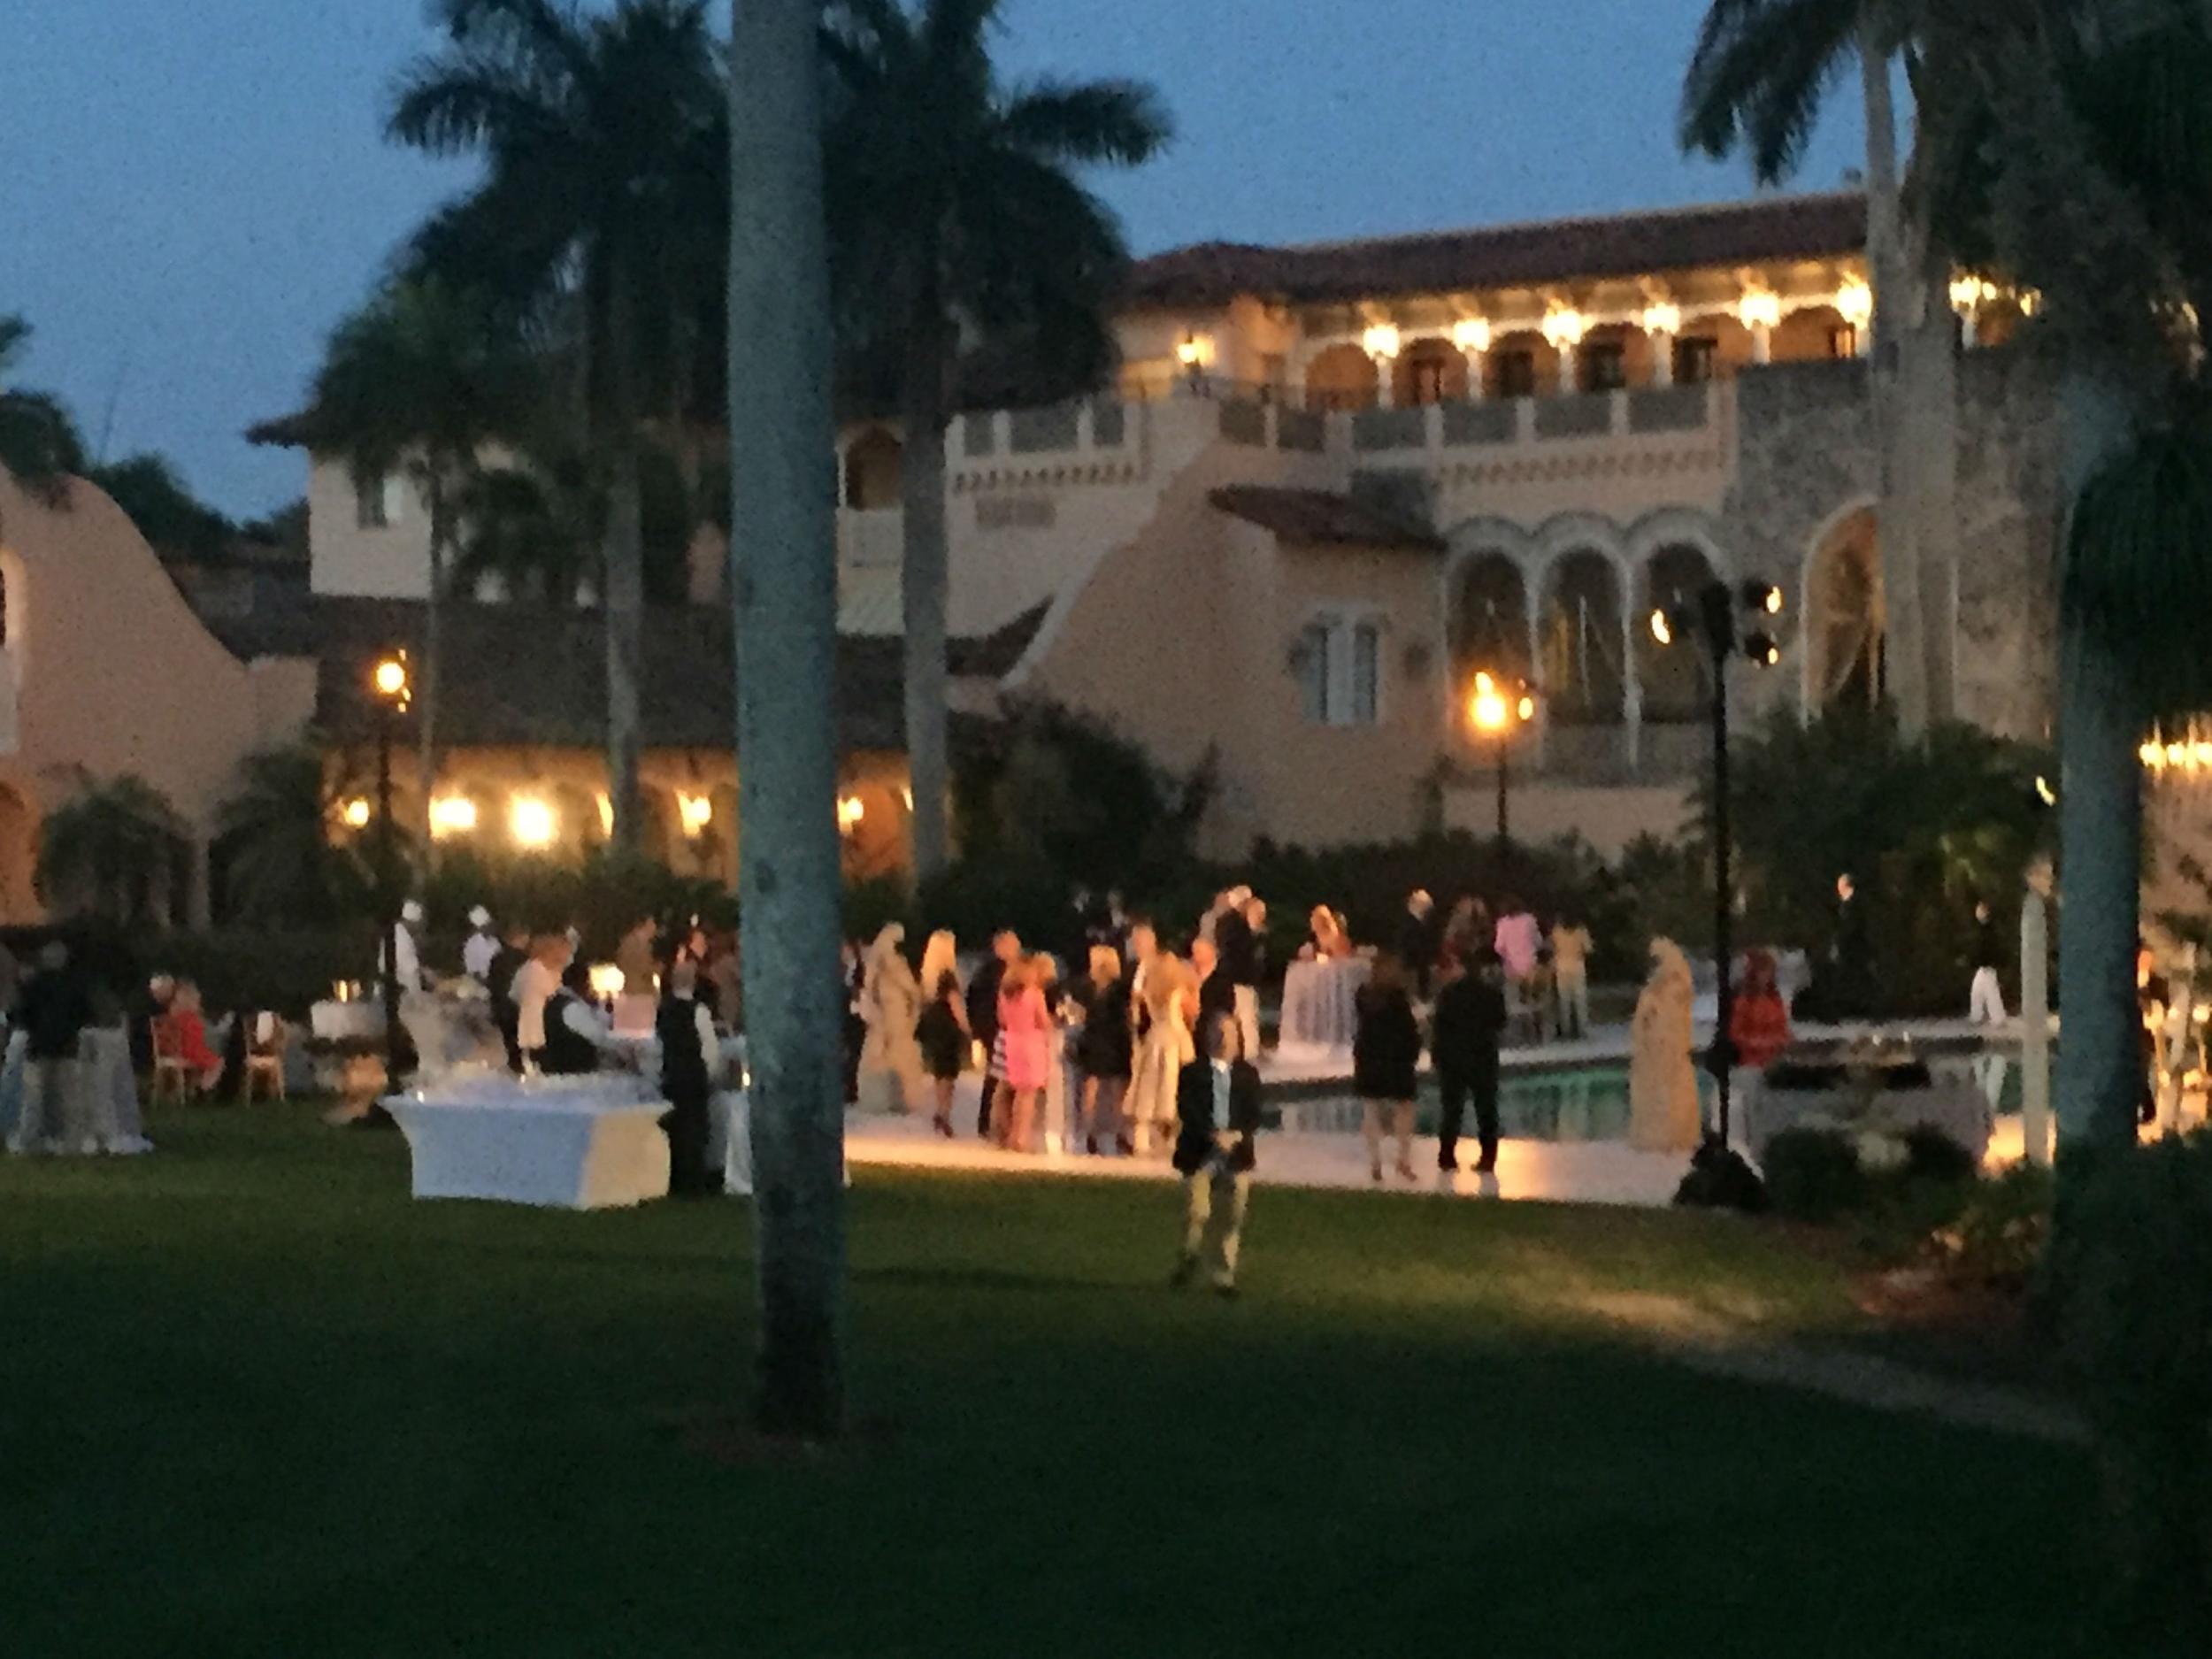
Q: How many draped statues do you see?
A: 2